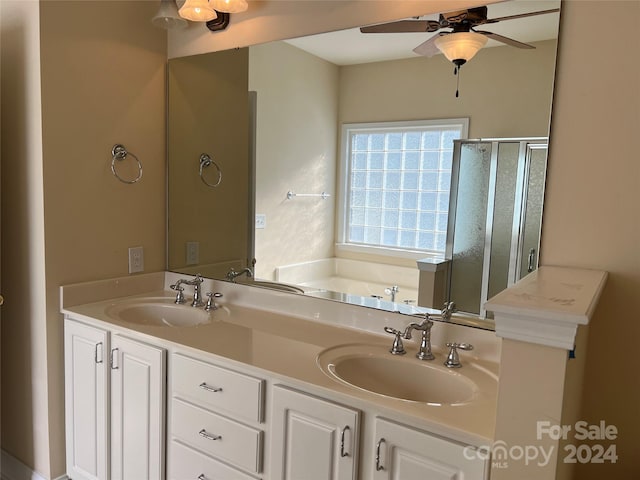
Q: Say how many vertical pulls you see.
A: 4